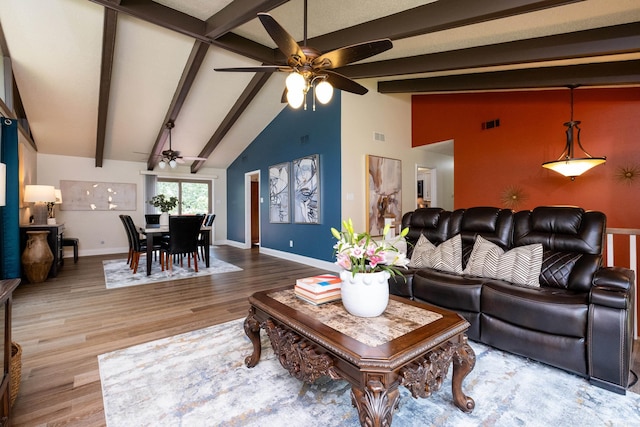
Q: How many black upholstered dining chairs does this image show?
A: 6